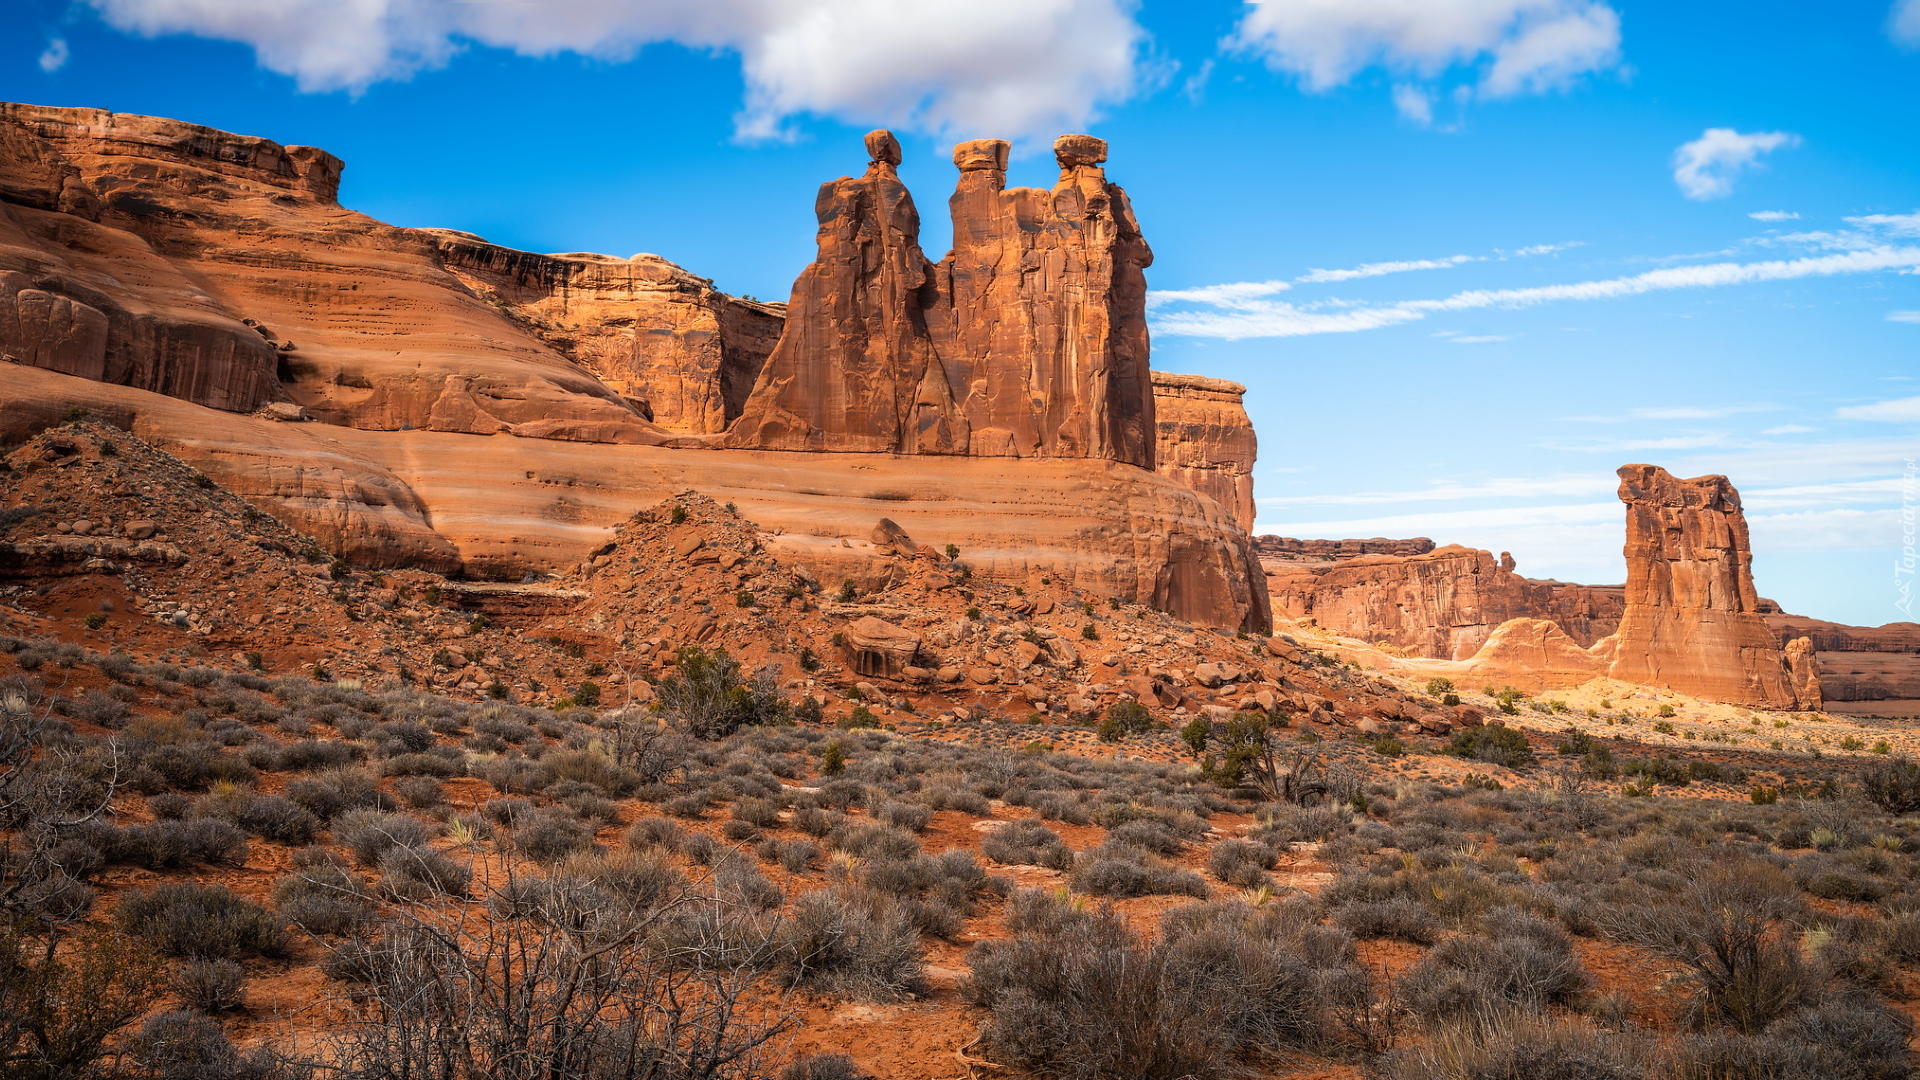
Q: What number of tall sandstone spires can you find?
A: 4